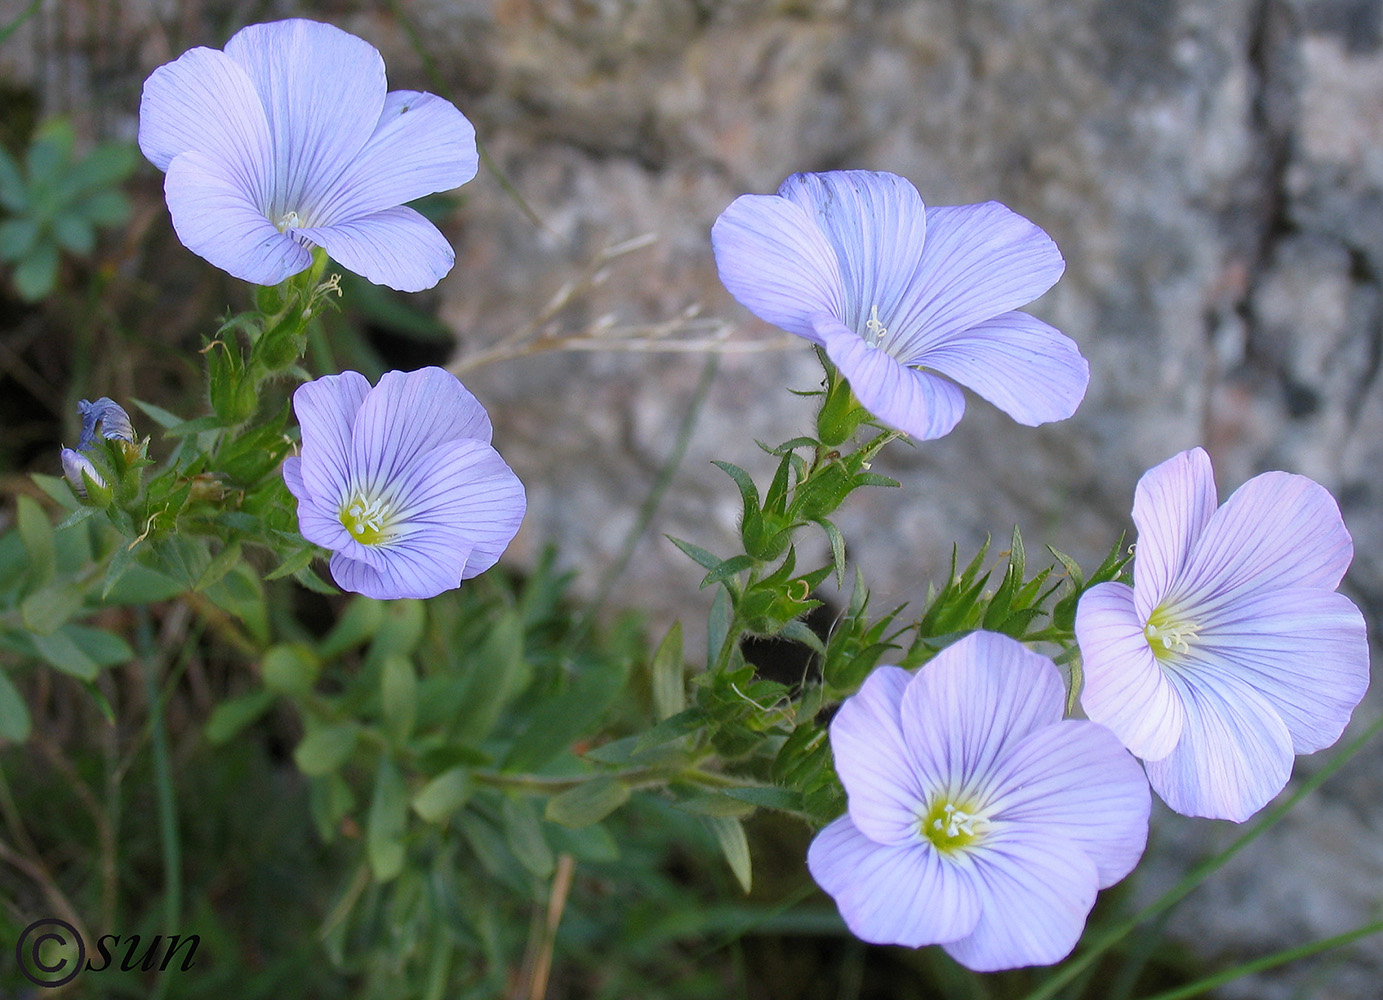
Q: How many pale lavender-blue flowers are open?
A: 5